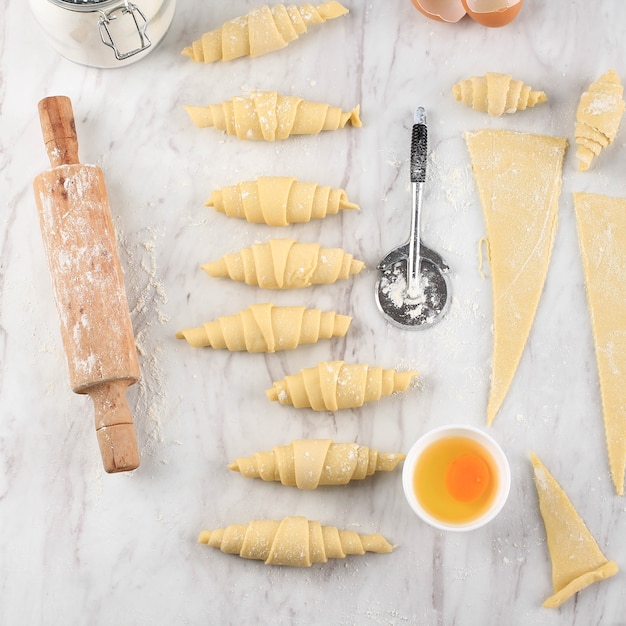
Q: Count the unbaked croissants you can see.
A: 10